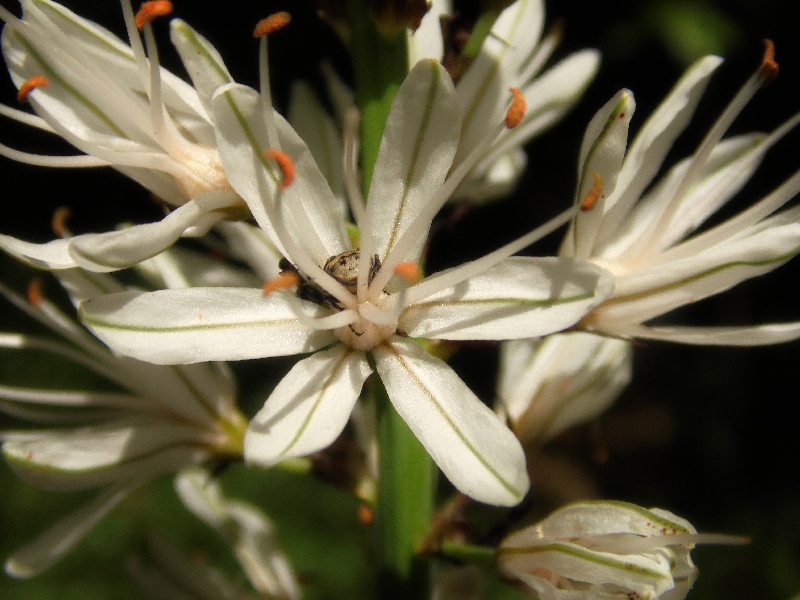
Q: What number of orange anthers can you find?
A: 11